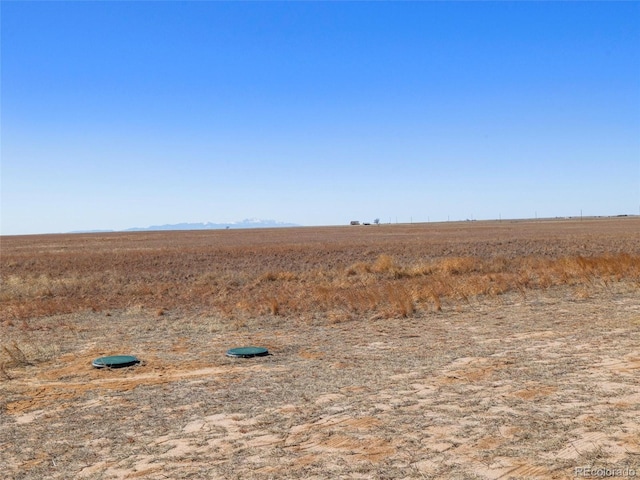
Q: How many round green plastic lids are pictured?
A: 2